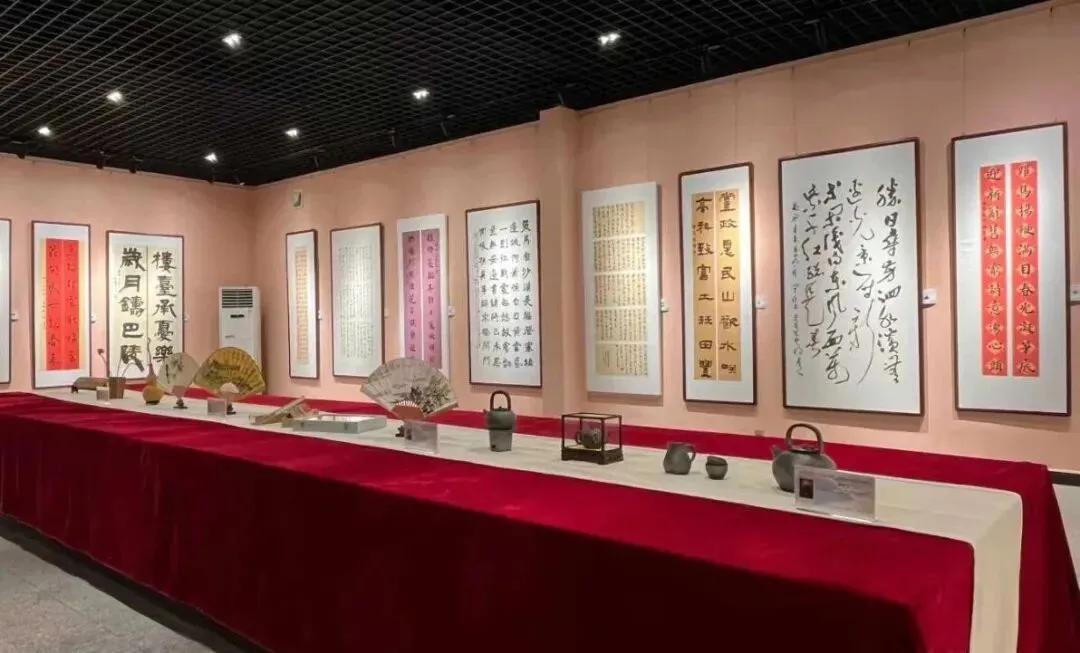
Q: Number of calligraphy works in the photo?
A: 11